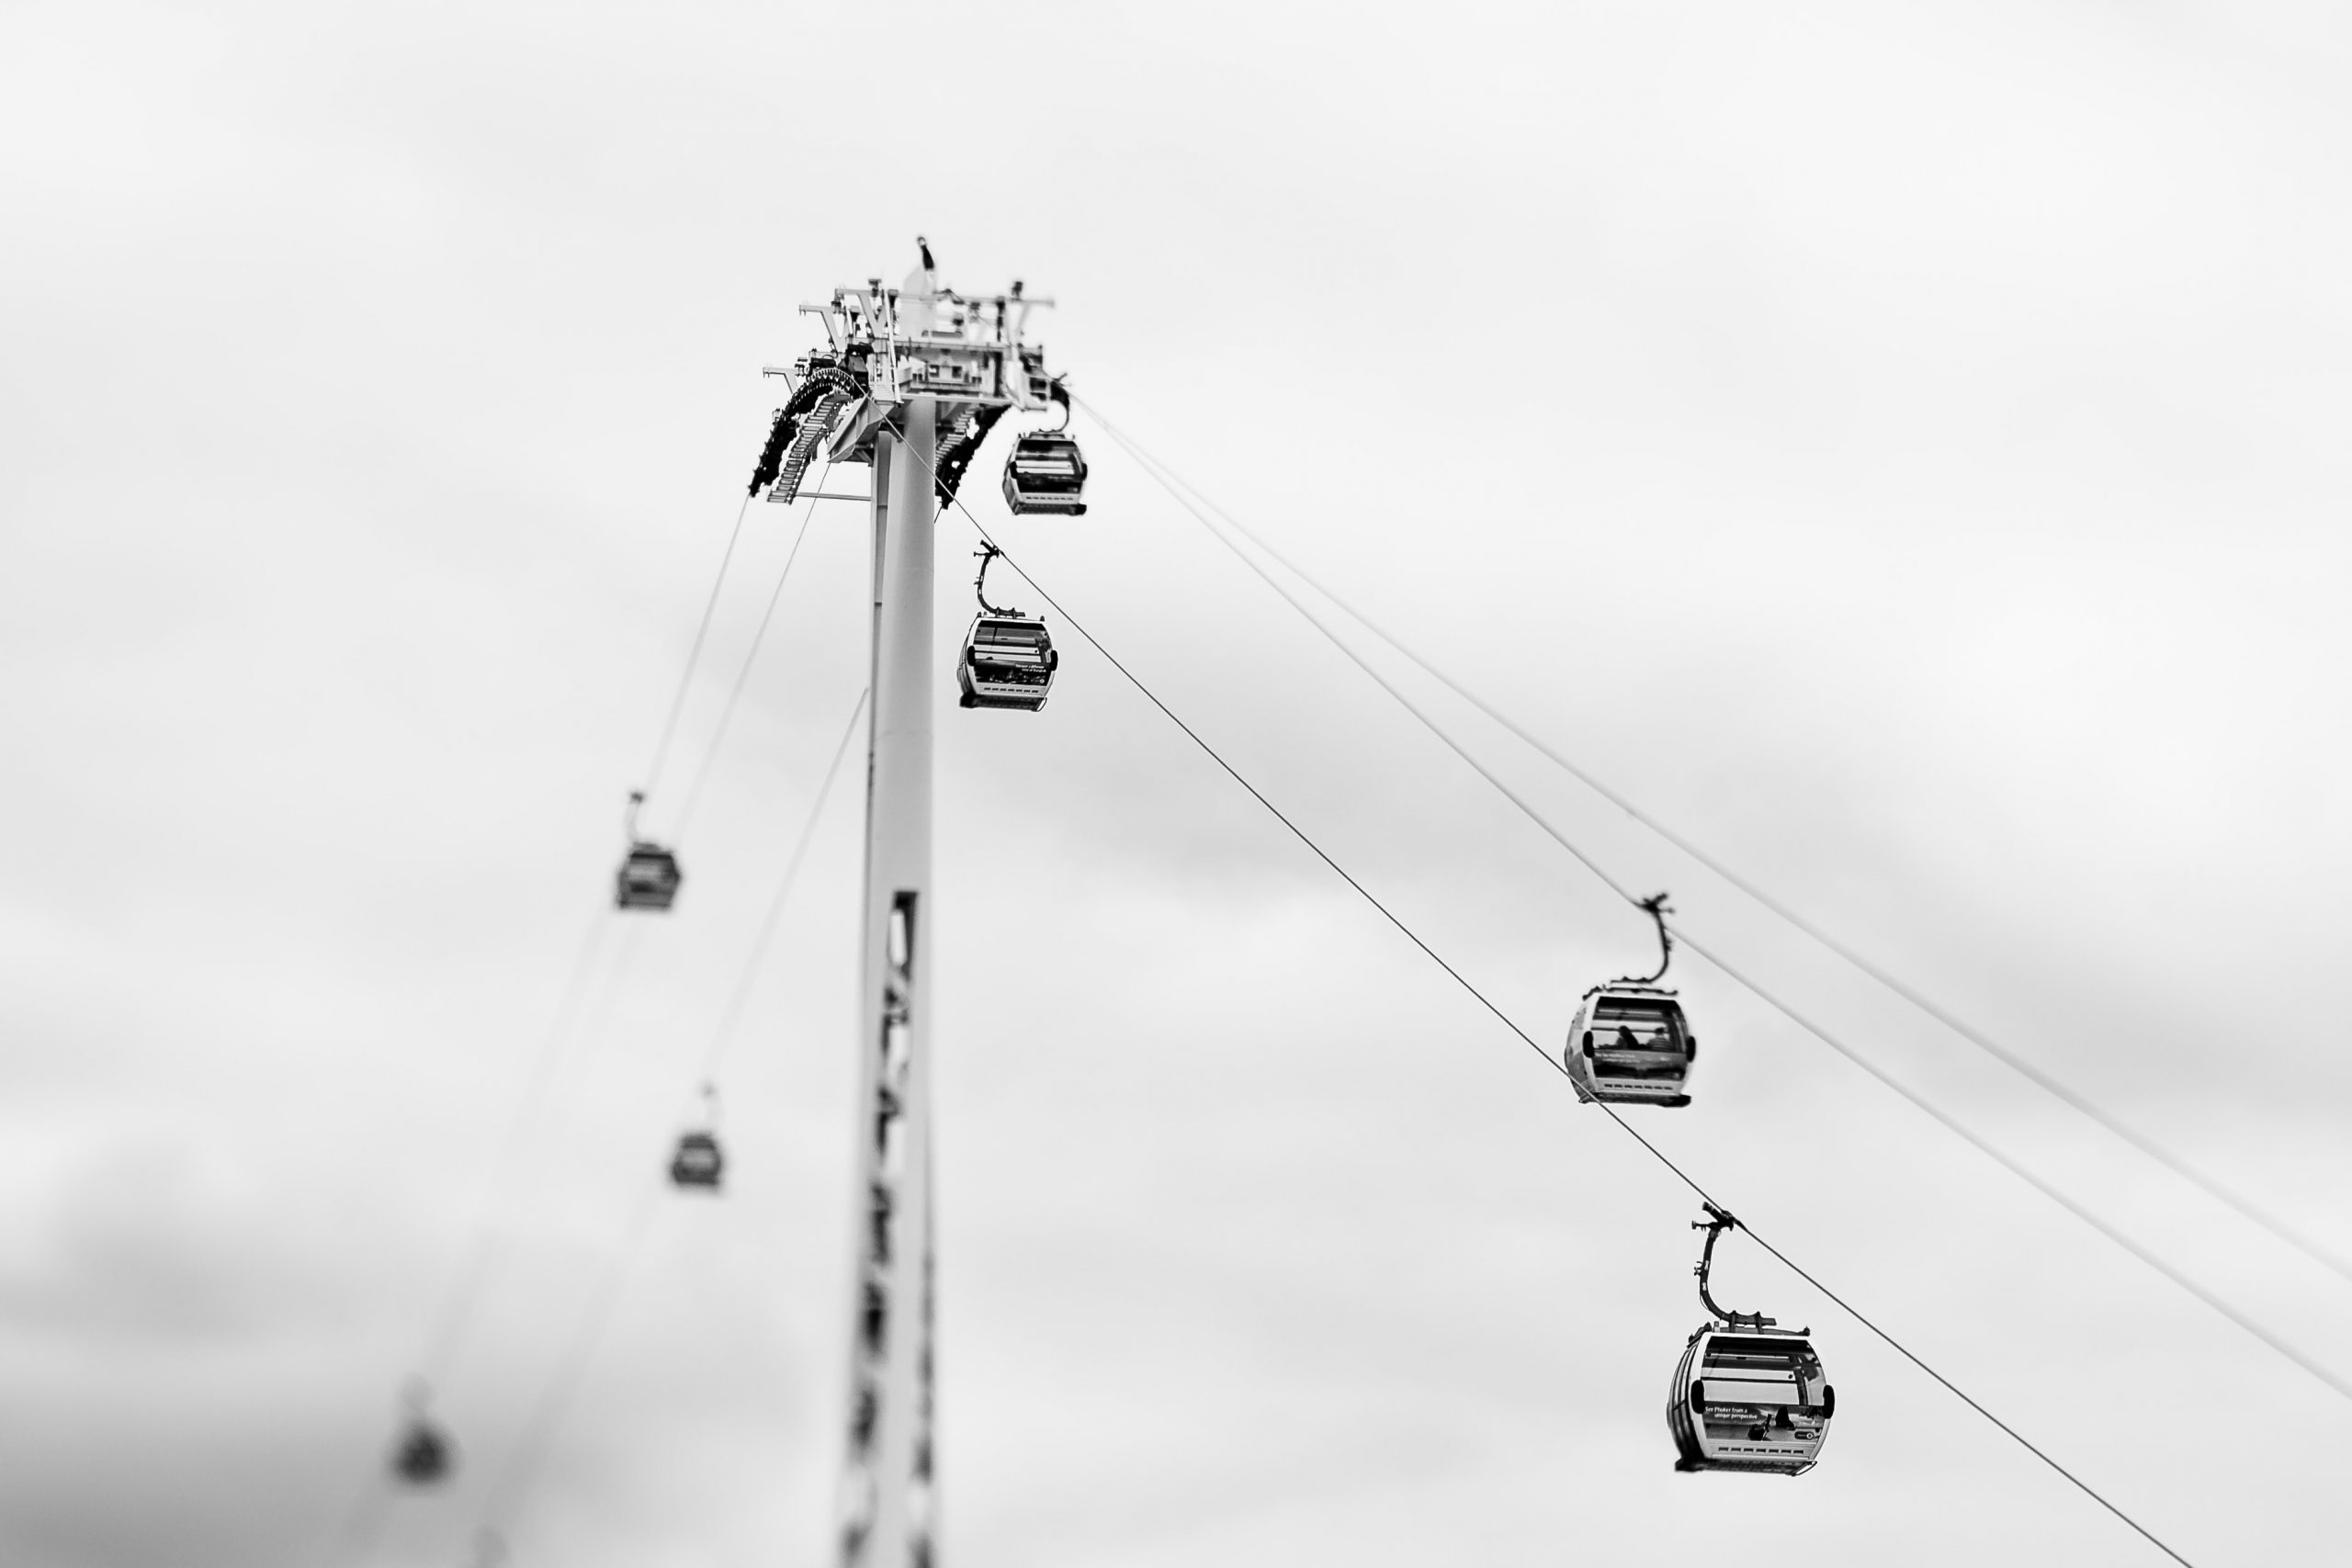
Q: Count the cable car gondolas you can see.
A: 7